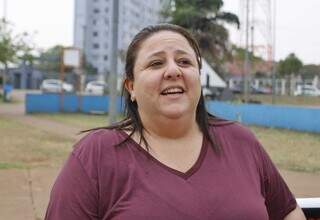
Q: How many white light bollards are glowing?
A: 0